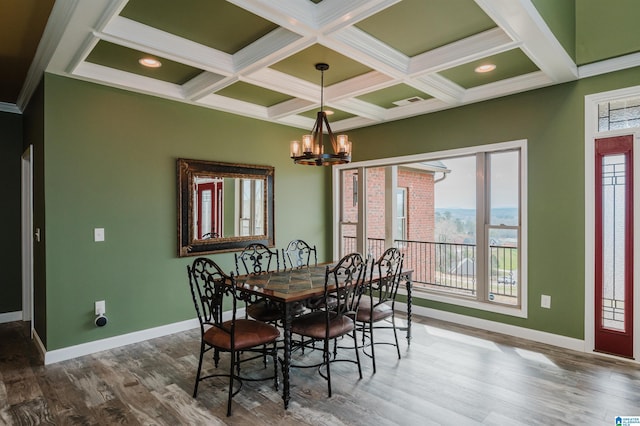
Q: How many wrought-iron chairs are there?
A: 5